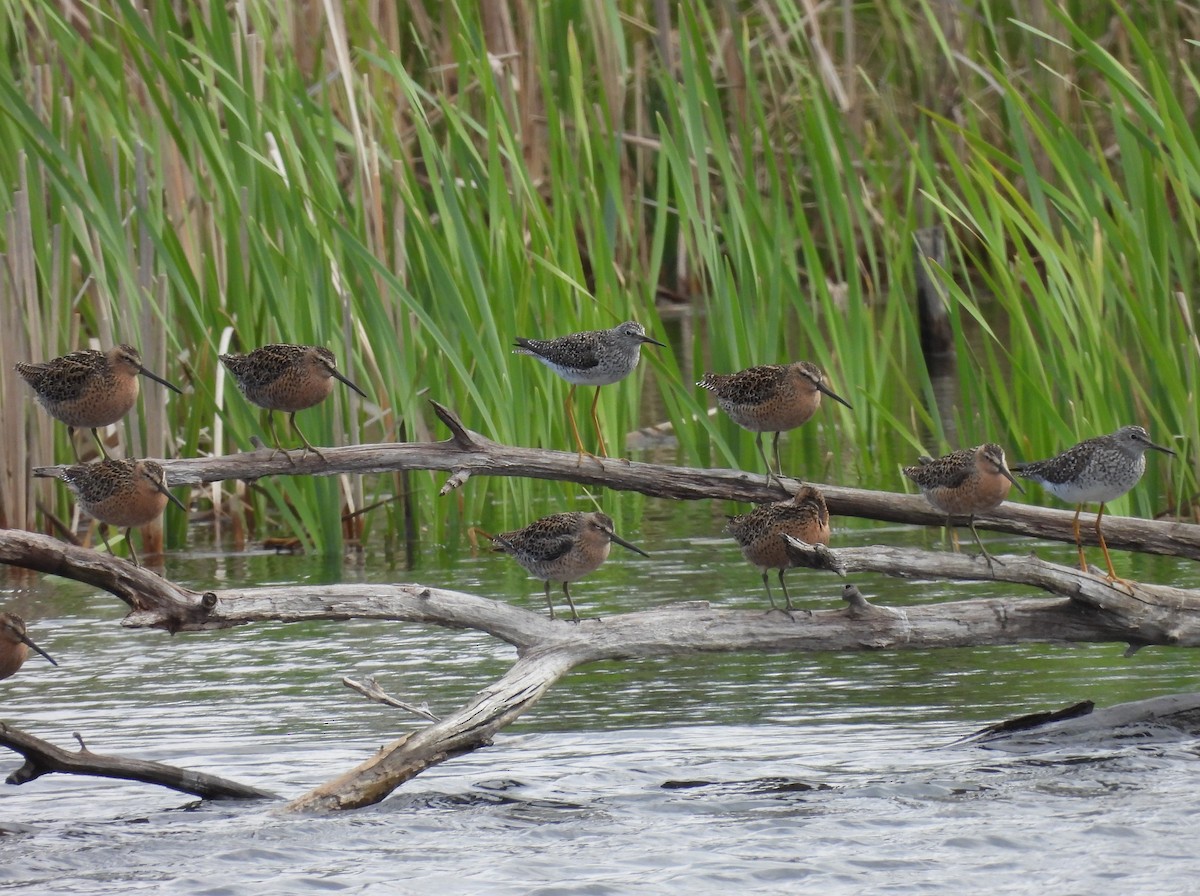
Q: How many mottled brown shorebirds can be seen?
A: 8